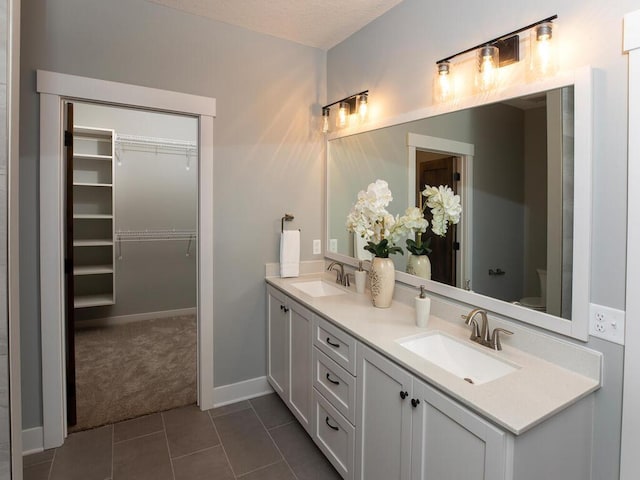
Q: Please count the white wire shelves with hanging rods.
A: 2